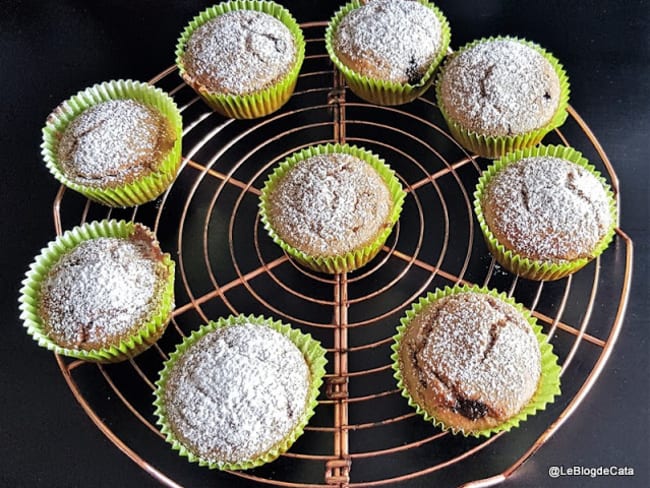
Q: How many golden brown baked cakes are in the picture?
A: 9